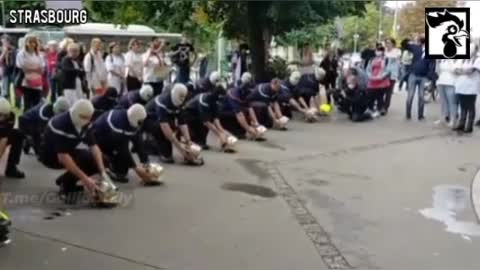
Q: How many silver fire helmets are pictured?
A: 7